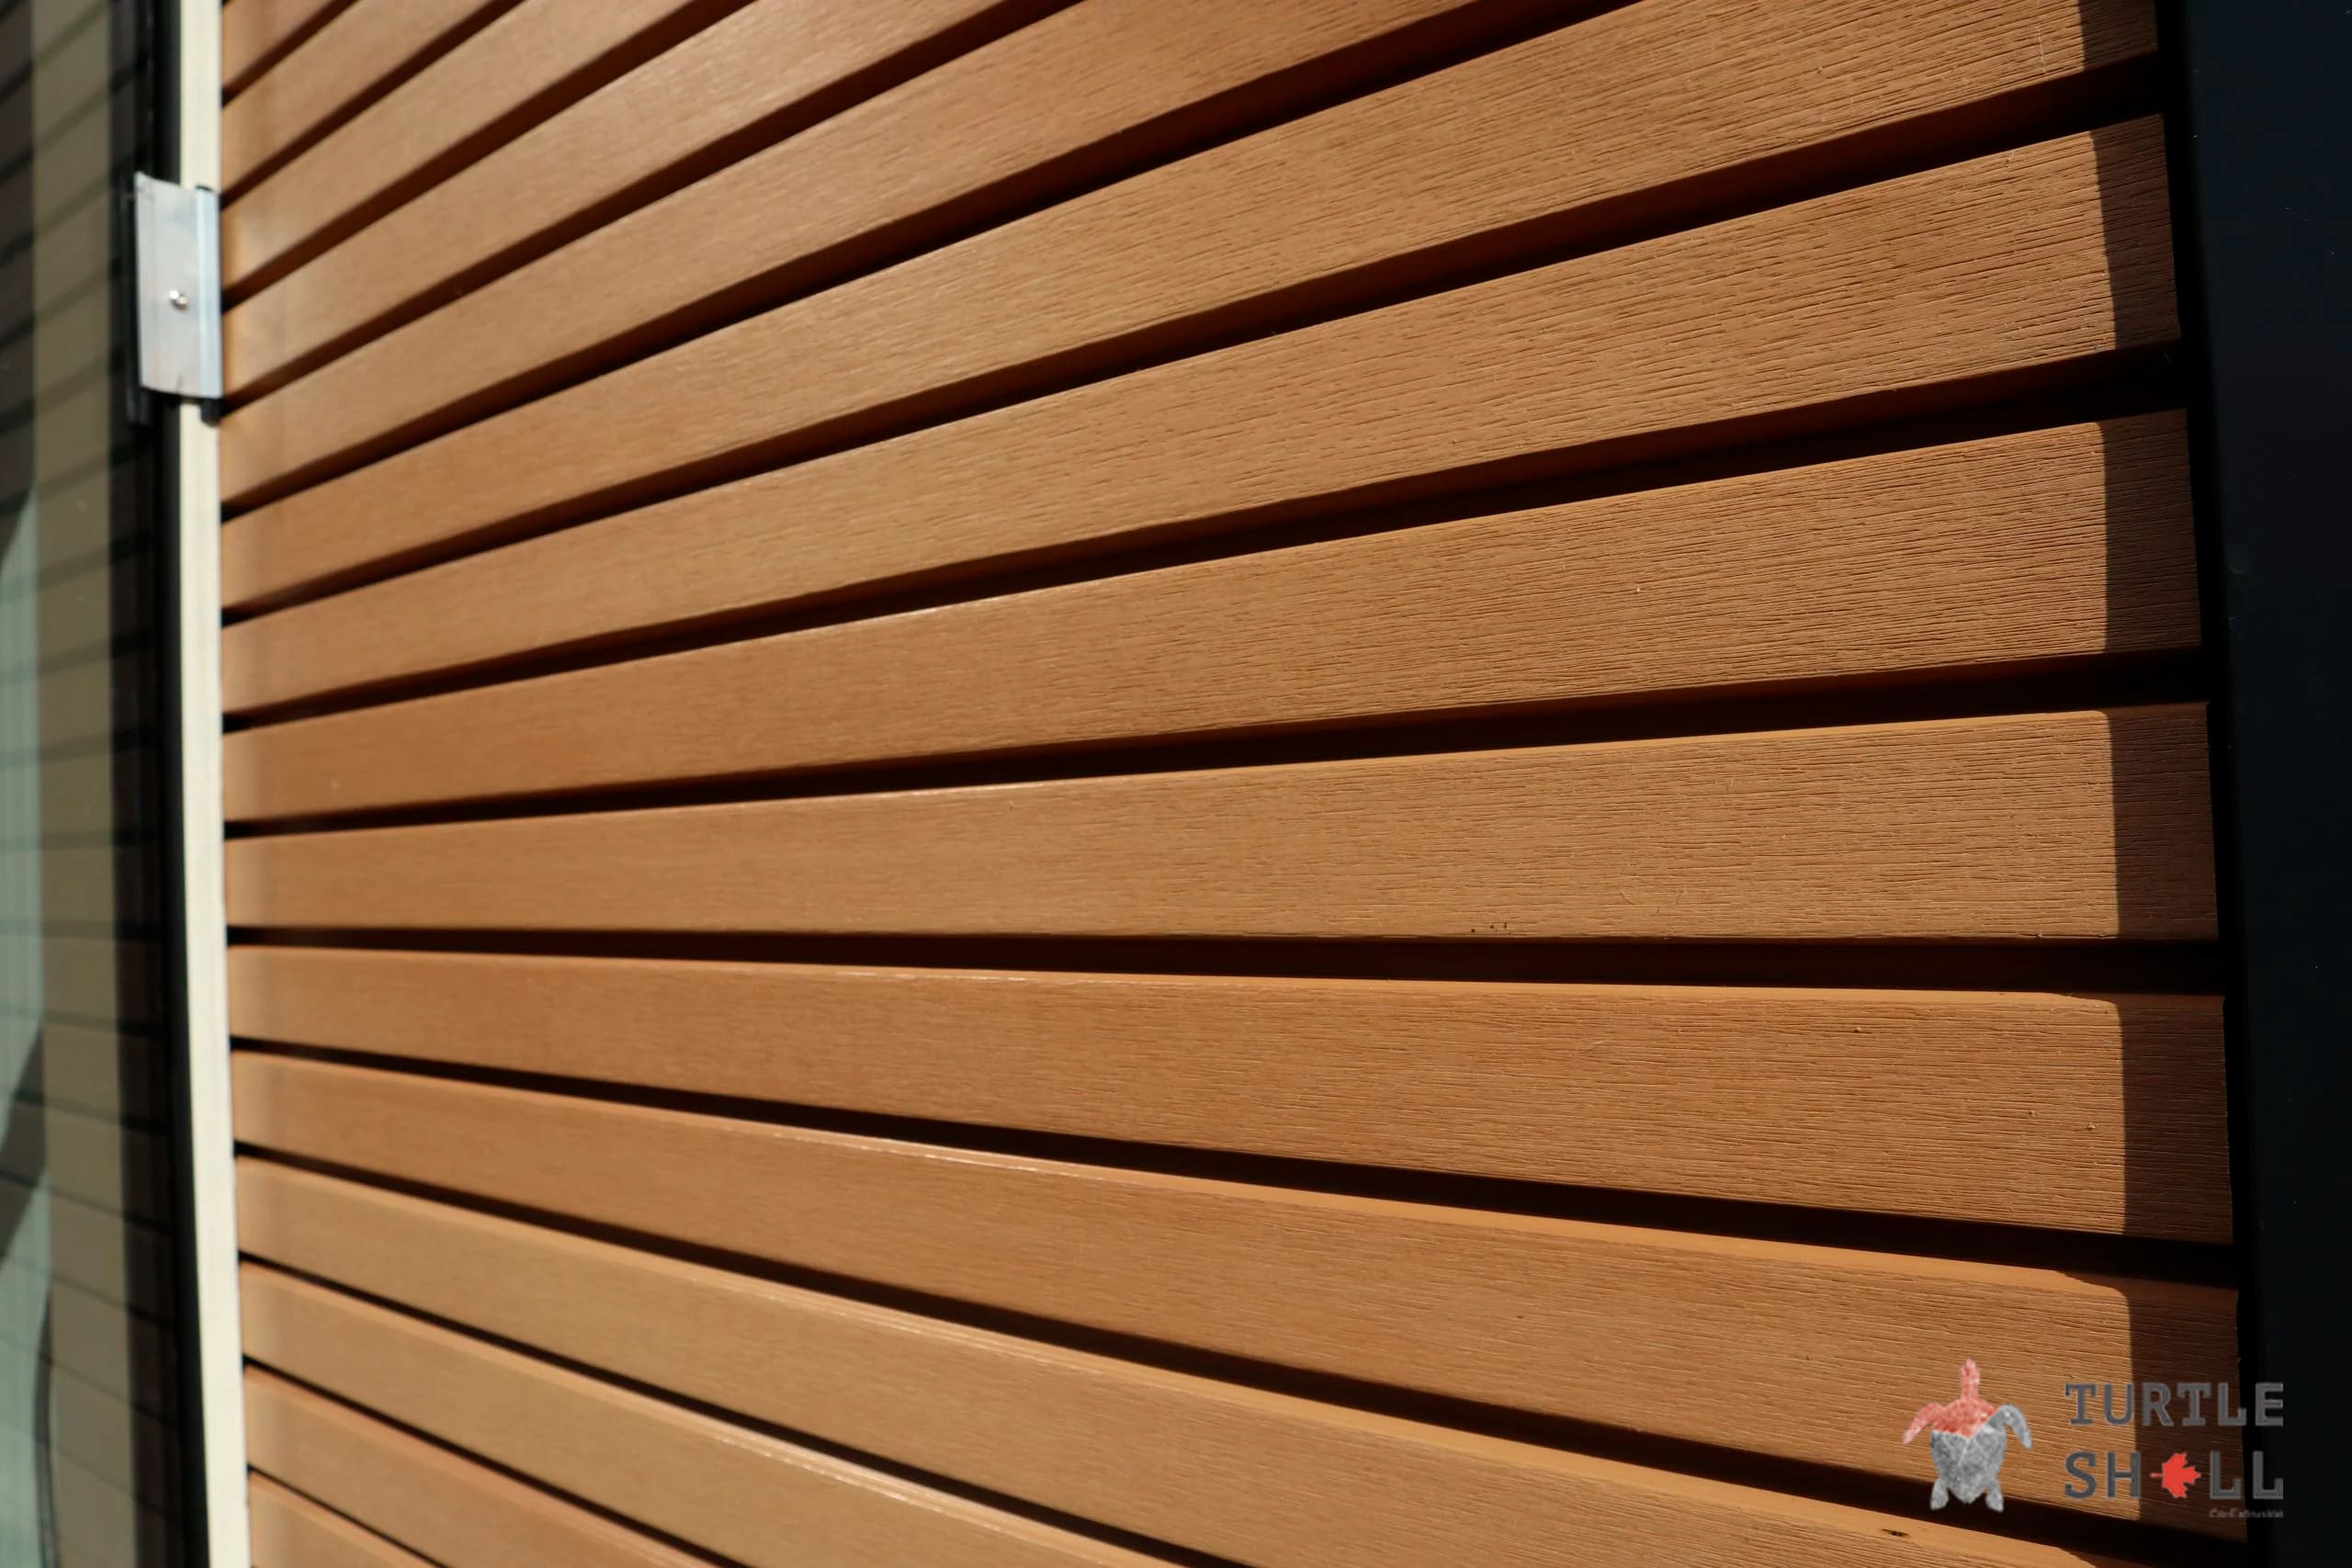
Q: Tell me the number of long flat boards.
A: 15